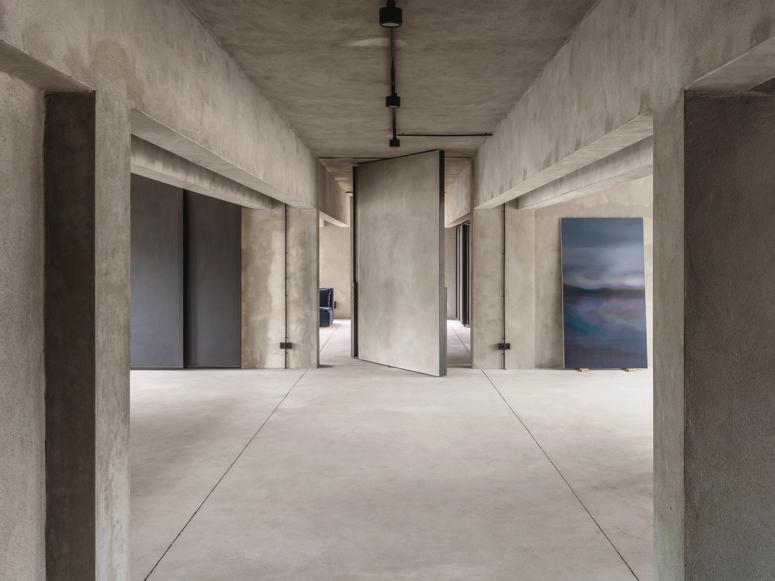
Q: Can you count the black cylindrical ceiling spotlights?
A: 3